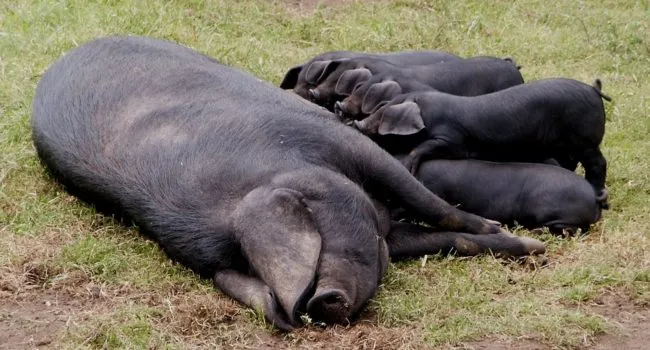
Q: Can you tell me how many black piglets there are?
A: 5